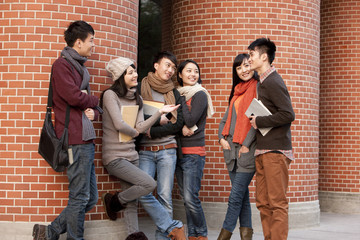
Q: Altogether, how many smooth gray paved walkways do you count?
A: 1